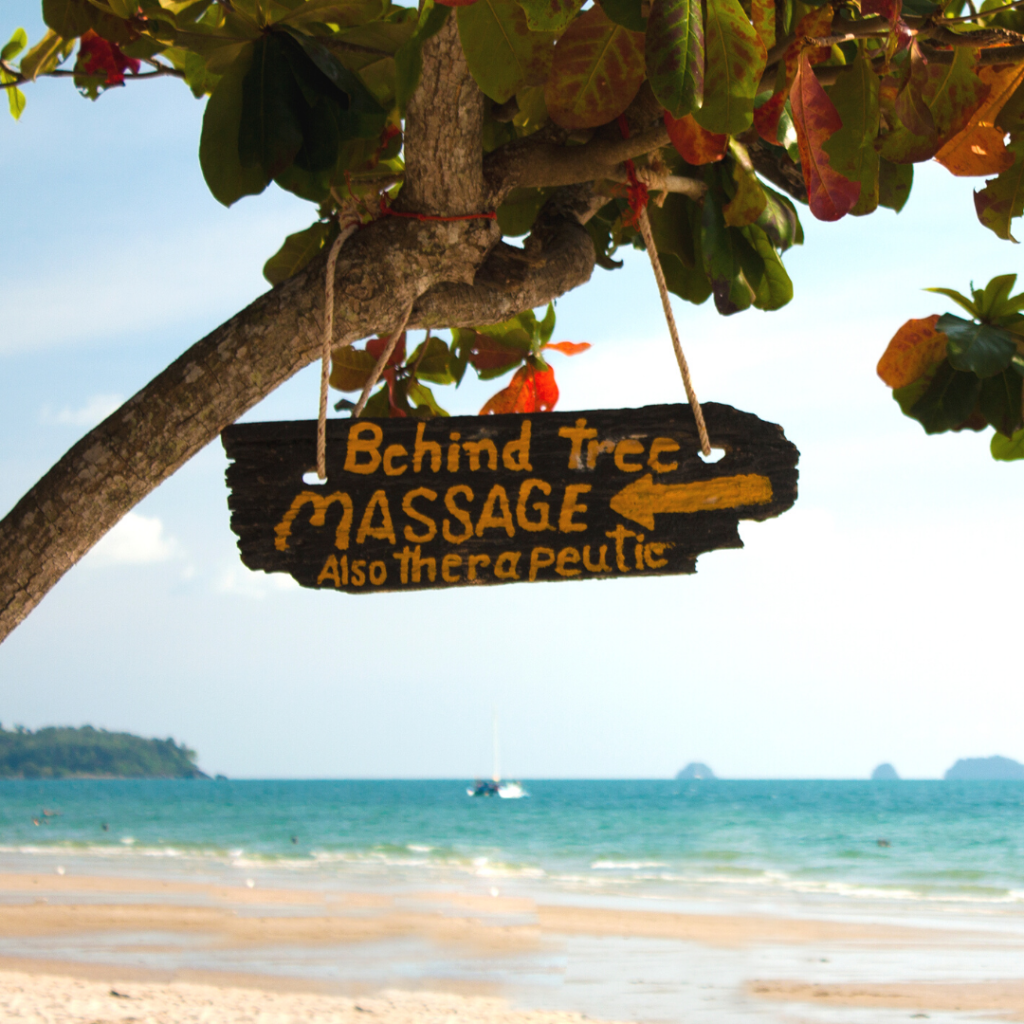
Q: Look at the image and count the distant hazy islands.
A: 3